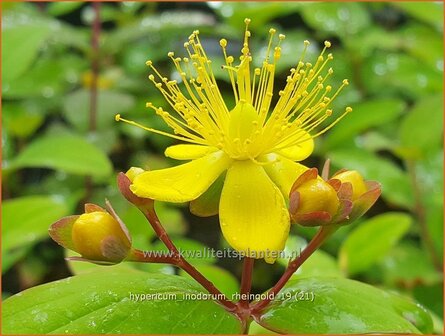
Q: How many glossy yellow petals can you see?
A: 5